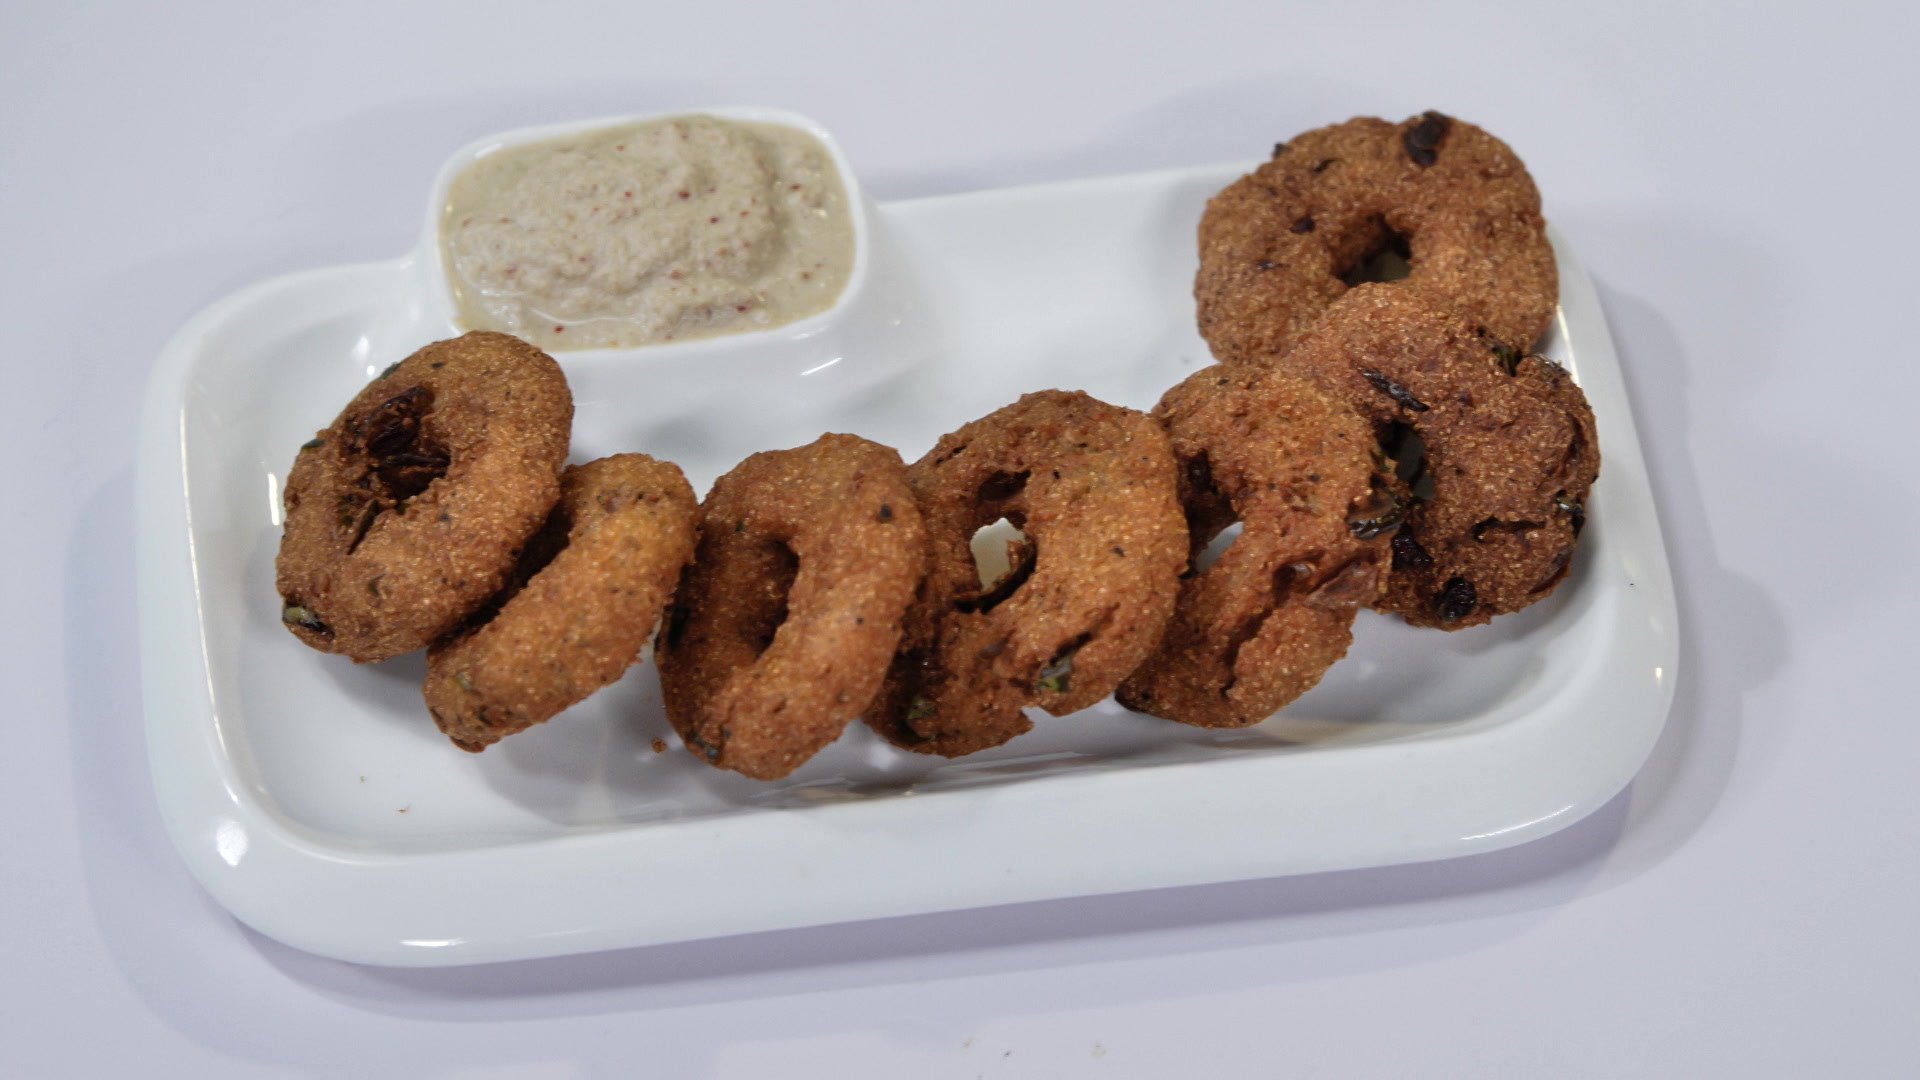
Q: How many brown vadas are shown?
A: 7